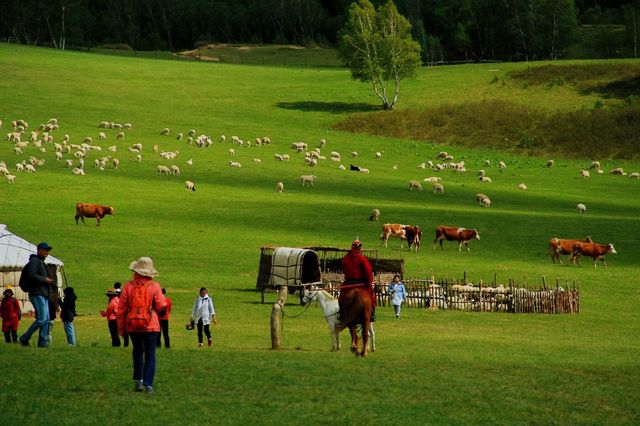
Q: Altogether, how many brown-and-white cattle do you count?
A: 6